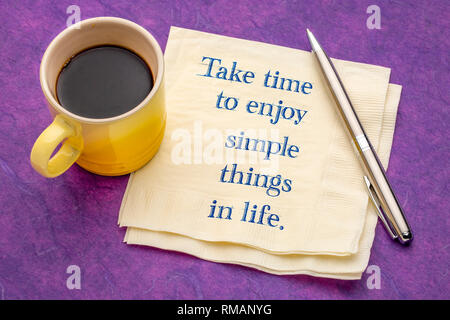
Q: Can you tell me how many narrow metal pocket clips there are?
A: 1